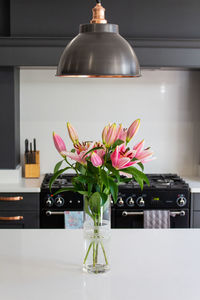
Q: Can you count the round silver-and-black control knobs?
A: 6